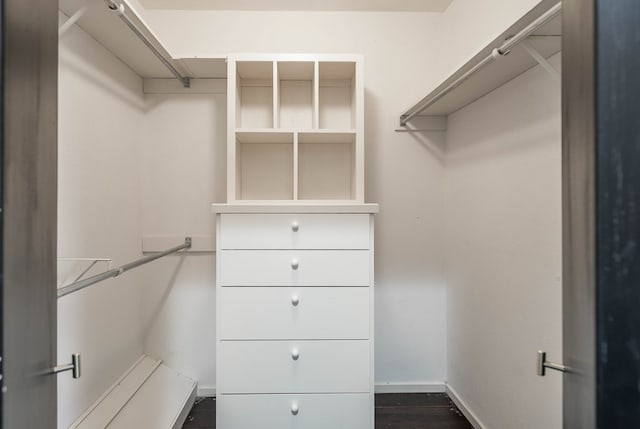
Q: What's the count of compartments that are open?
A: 5